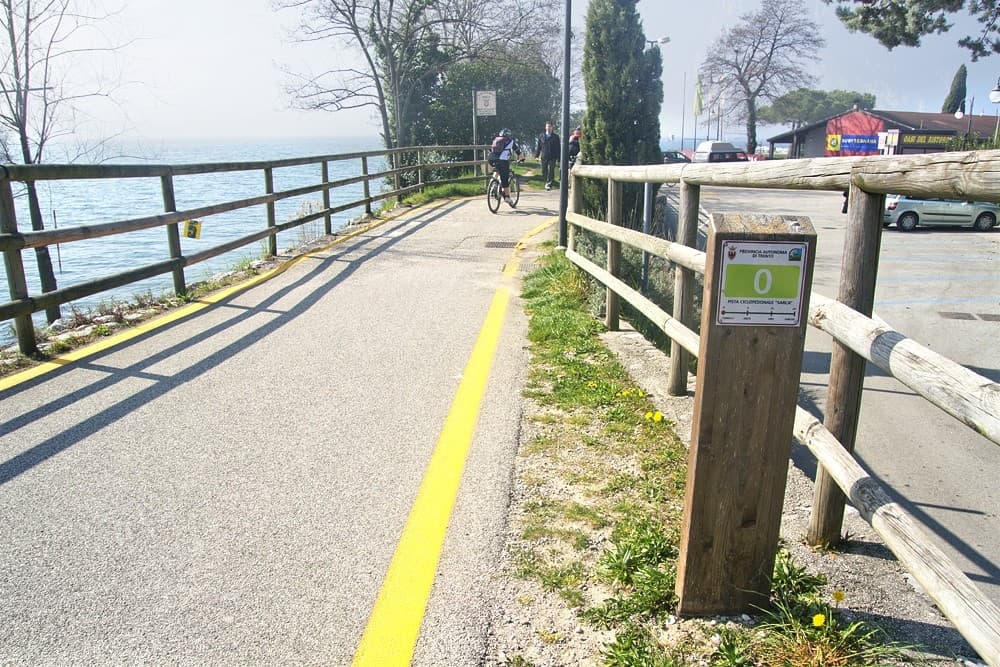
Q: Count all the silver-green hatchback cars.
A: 1